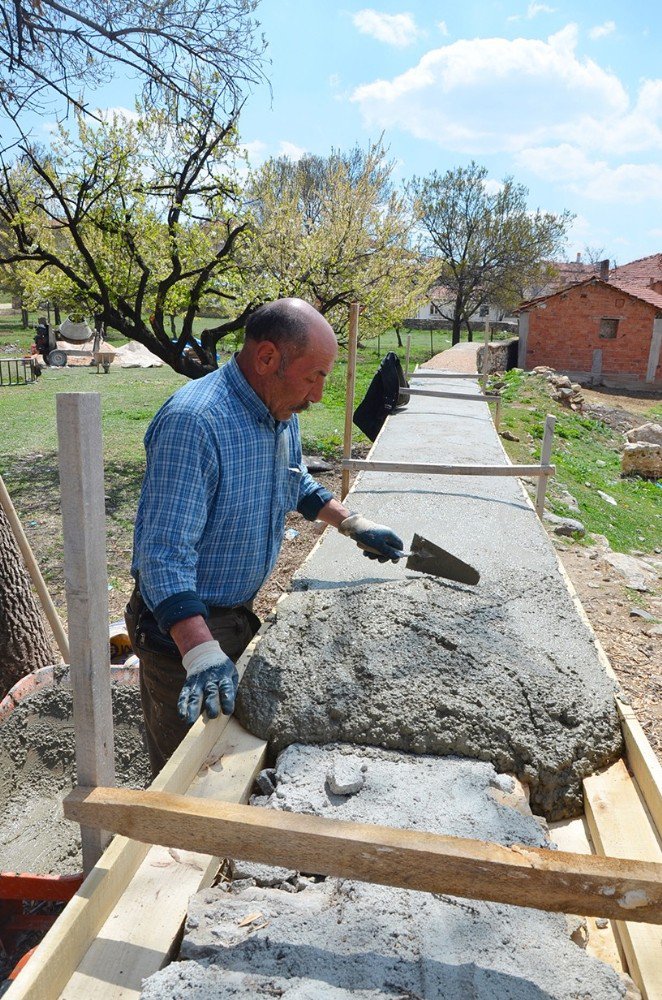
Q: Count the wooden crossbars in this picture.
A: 4